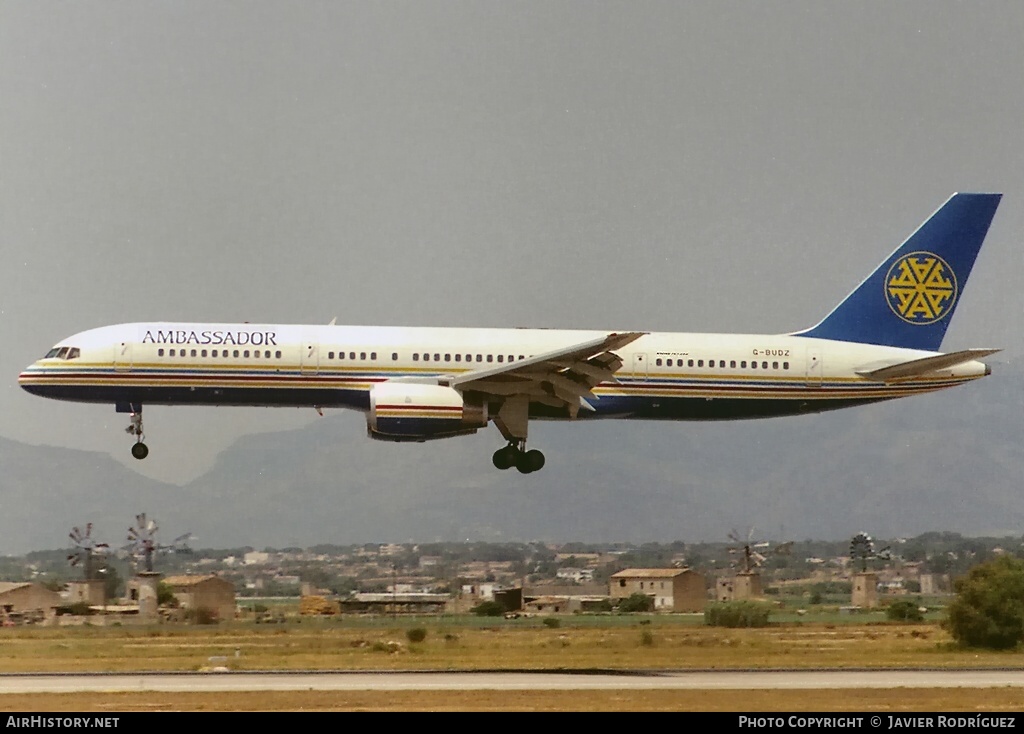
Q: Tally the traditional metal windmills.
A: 4